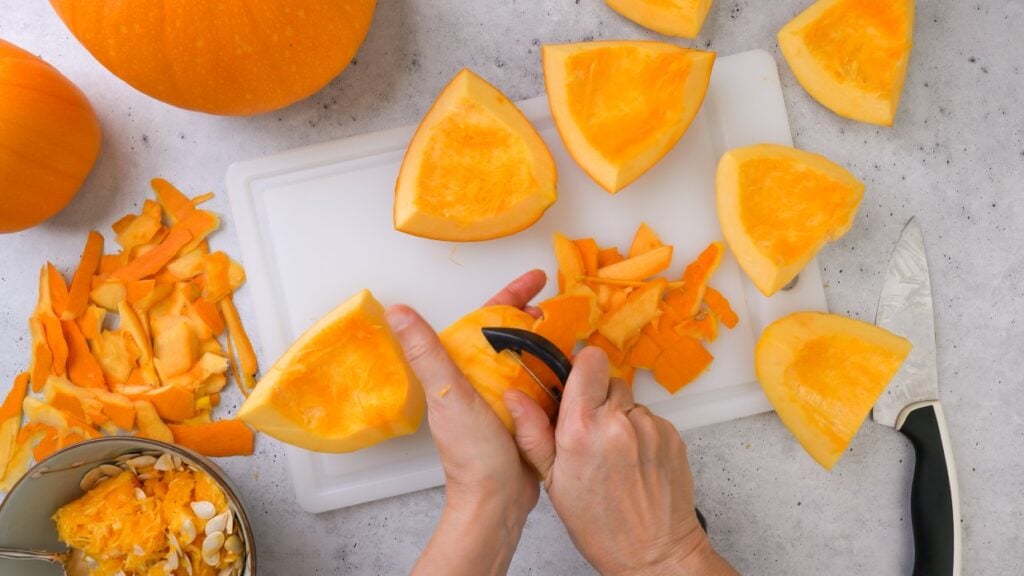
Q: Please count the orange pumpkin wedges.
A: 8